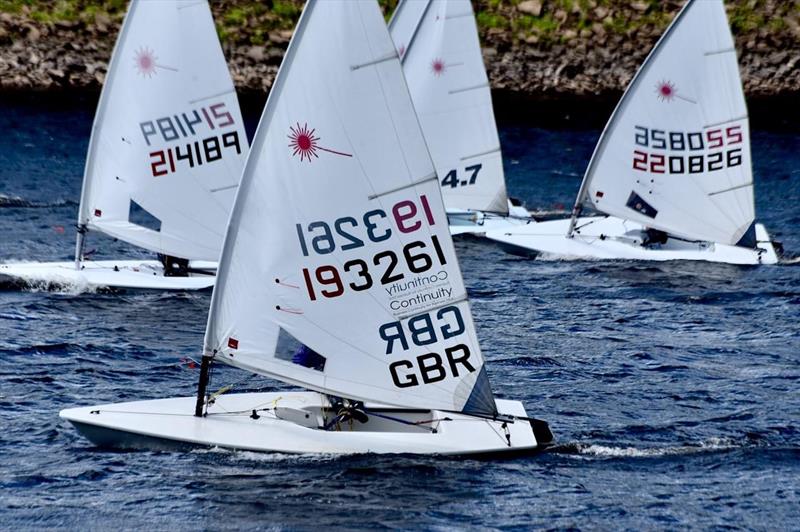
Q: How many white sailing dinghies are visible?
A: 4